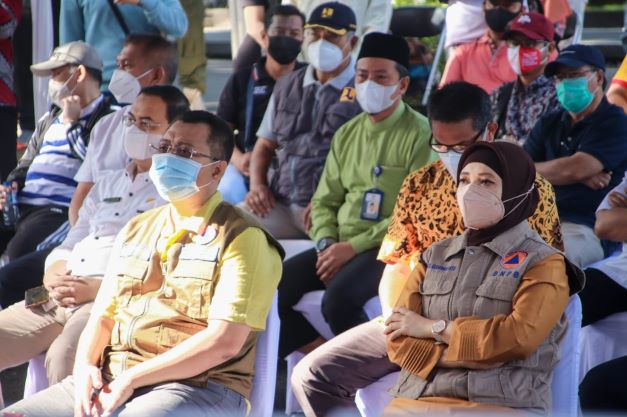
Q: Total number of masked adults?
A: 12